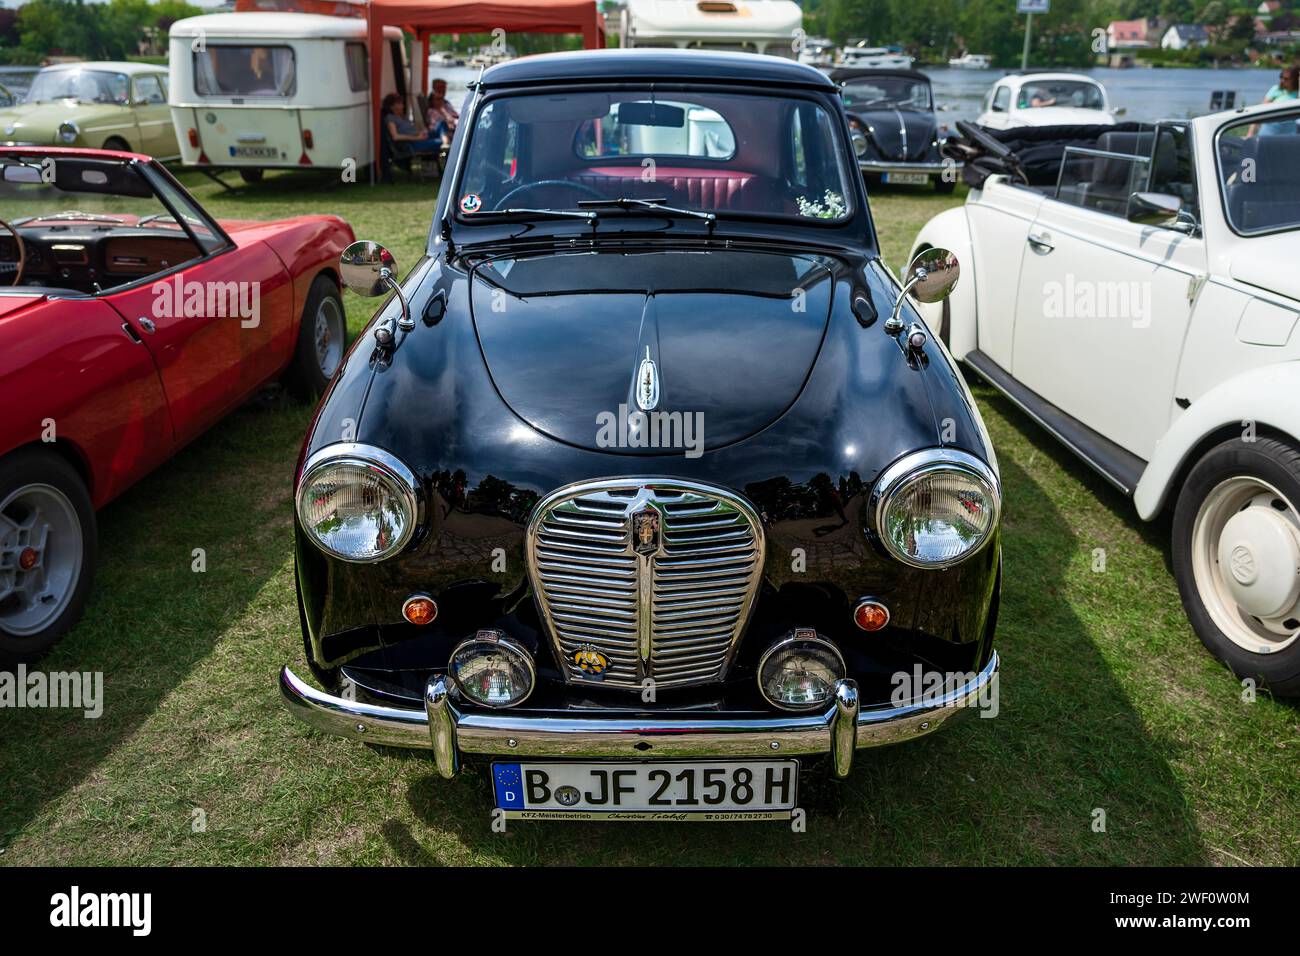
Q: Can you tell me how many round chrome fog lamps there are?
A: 2